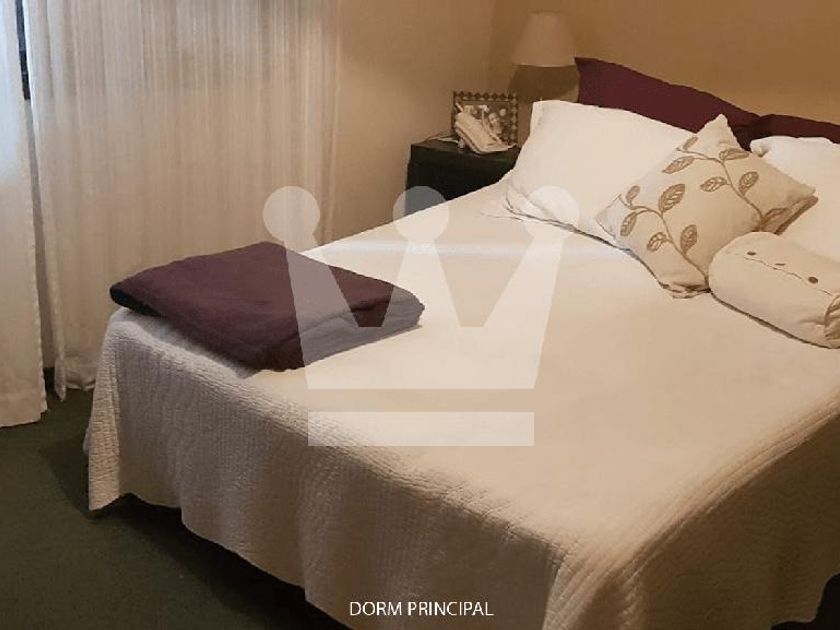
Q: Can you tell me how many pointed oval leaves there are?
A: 11